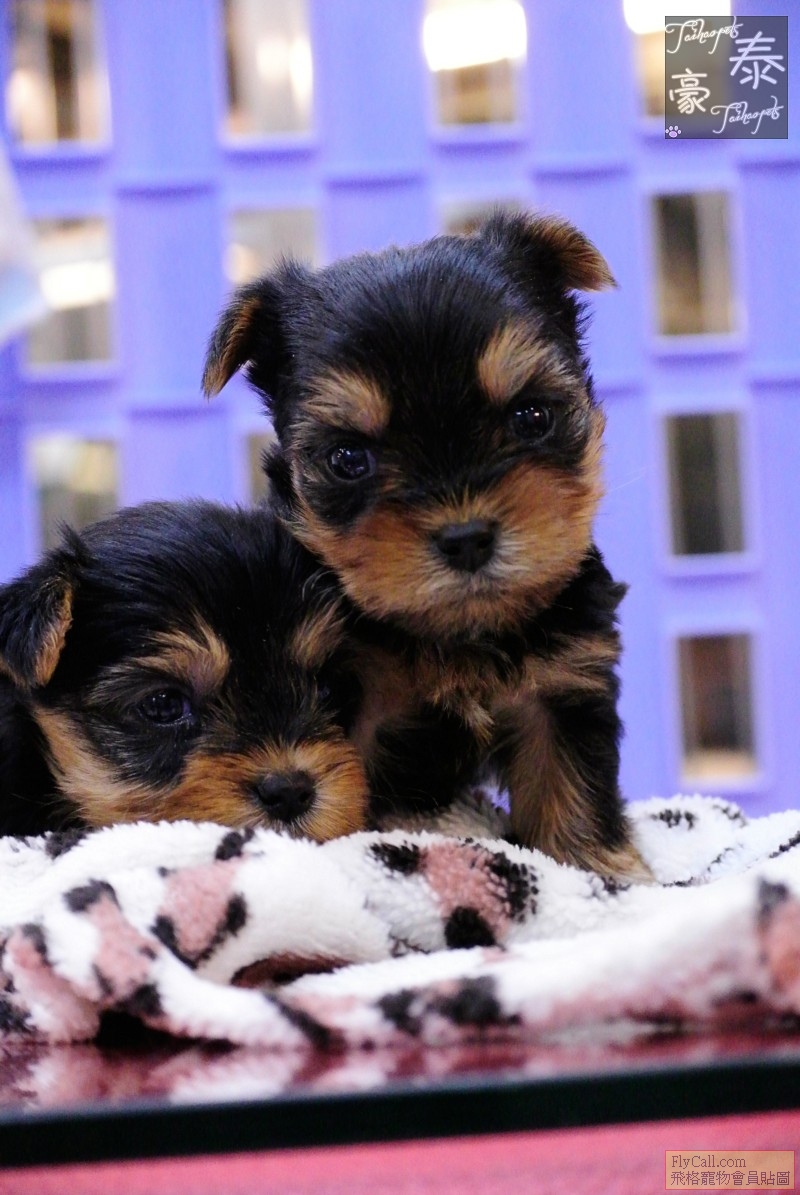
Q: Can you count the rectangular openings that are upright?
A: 12